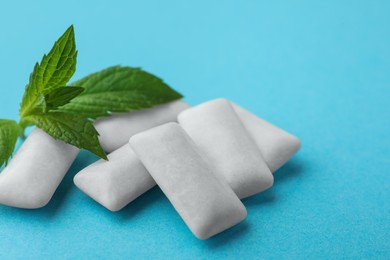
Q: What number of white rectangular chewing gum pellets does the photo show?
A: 6